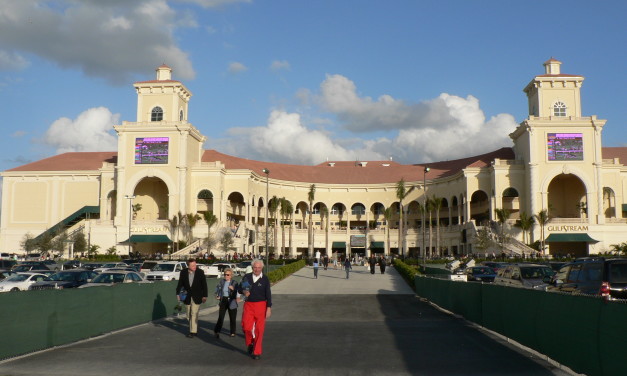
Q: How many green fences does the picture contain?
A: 2